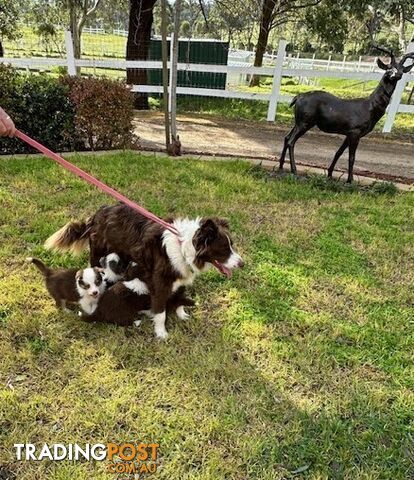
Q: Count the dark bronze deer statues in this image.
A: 1